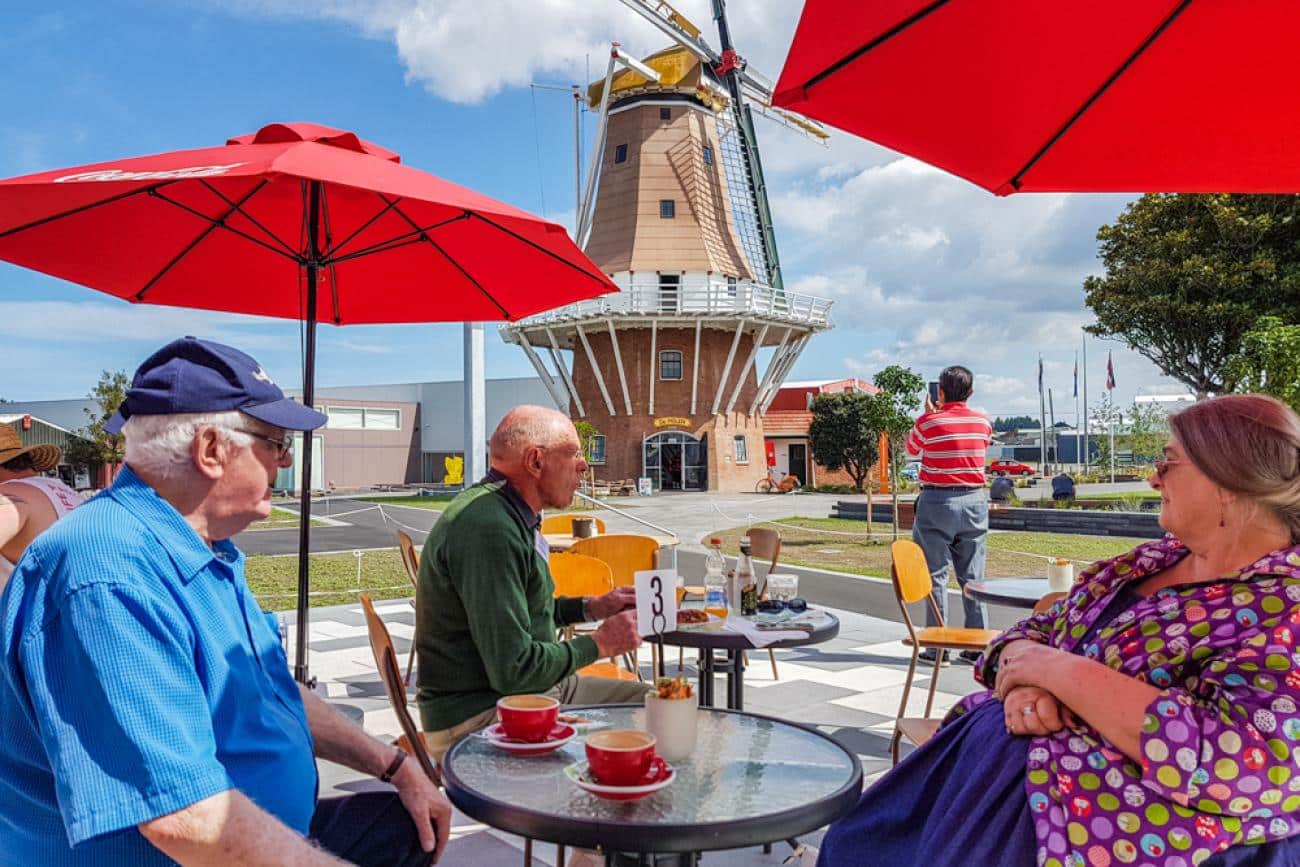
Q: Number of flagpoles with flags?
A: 3